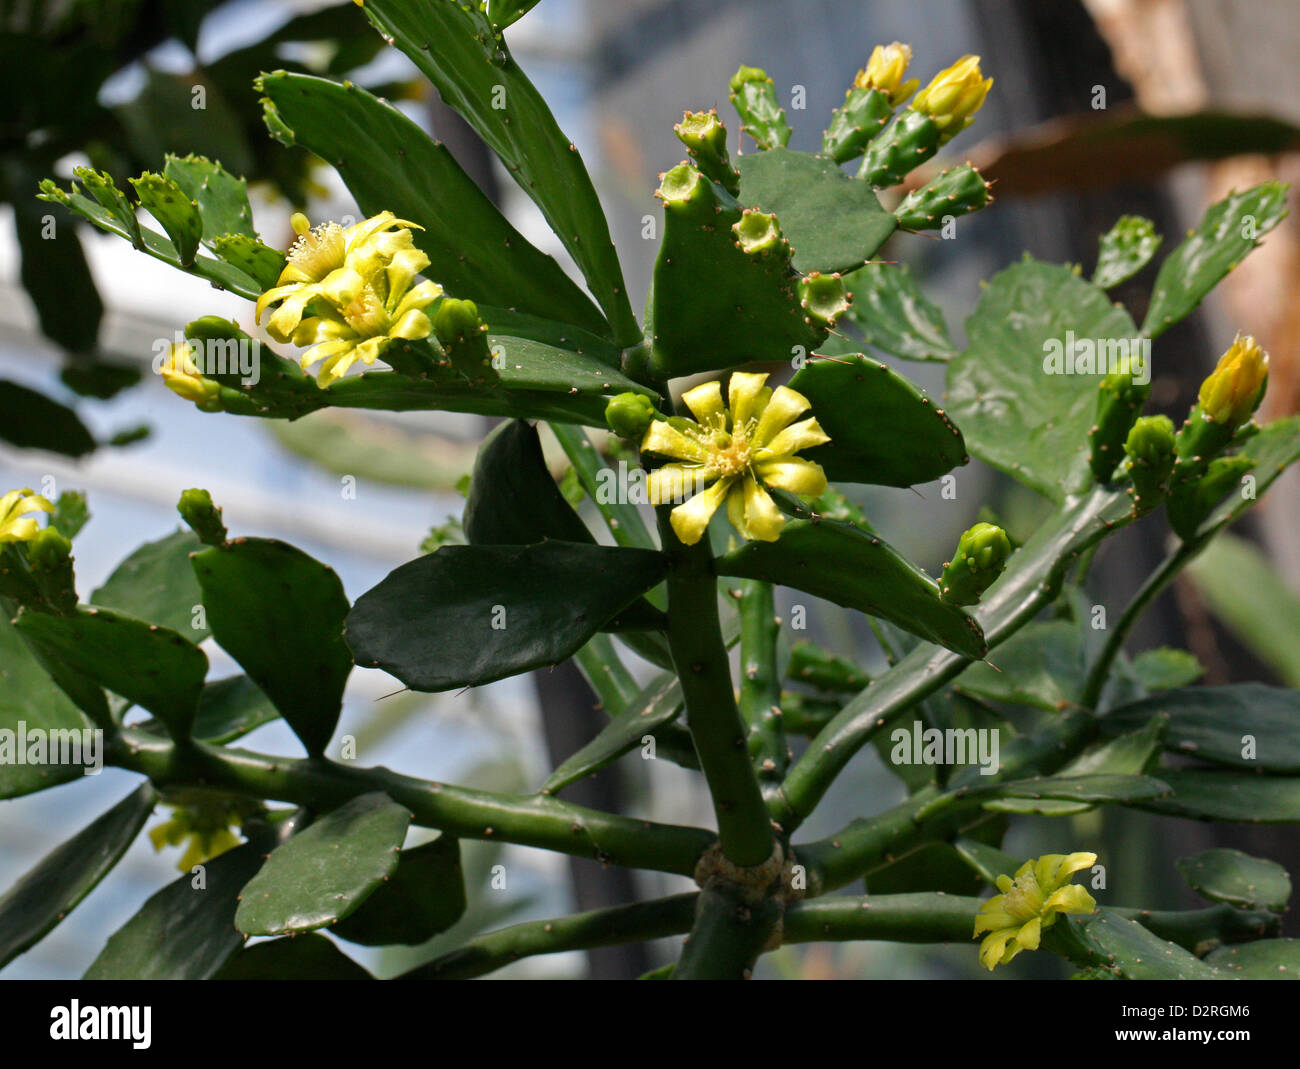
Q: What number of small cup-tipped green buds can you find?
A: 4